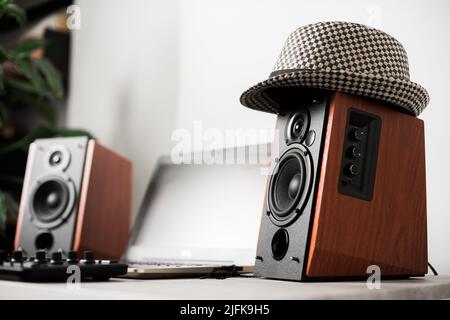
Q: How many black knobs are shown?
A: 8